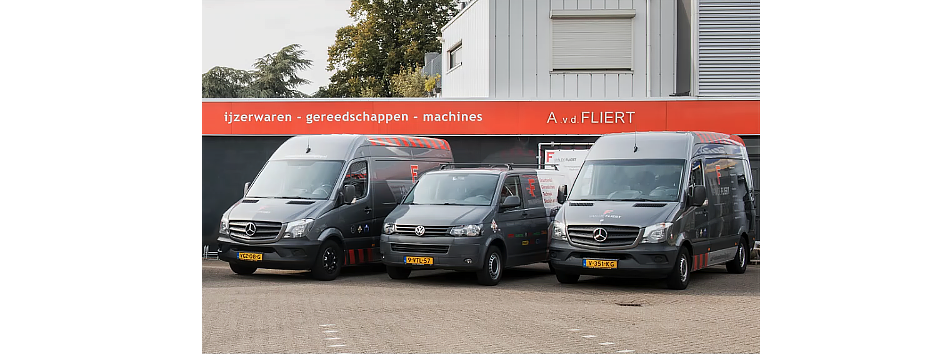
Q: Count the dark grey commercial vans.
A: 3